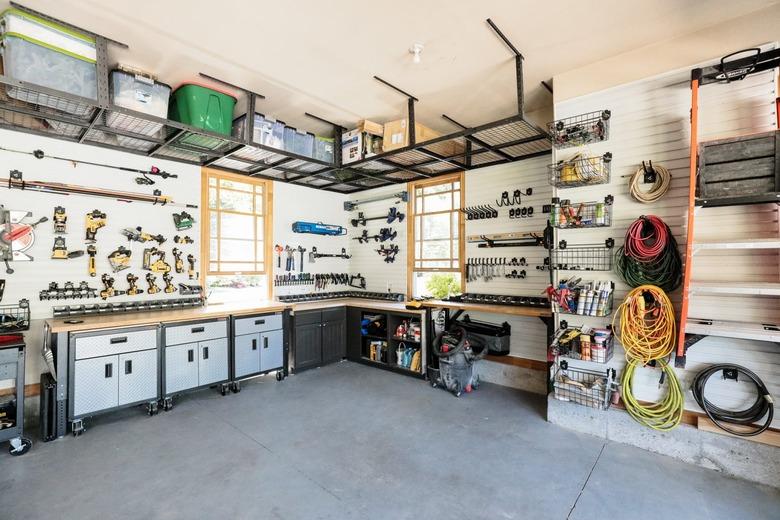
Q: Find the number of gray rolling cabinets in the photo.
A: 3